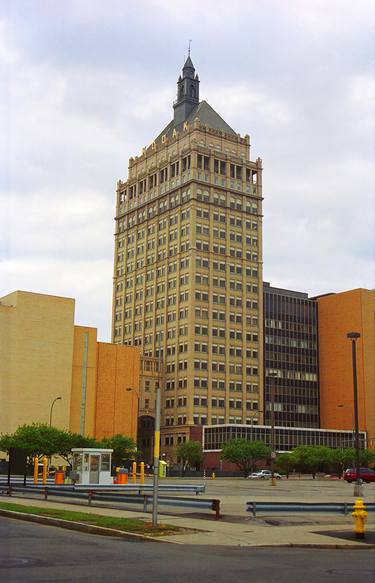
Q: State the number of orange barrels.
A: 2